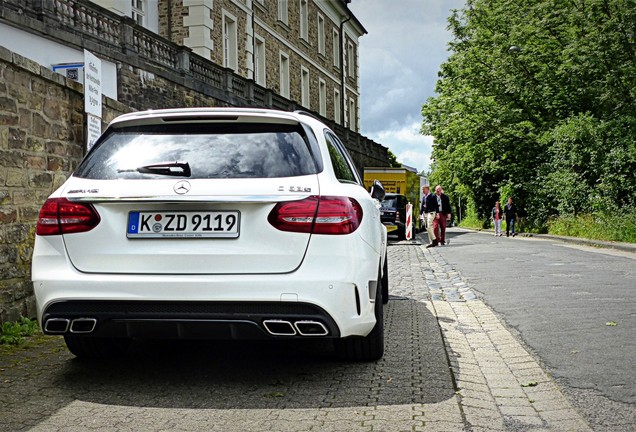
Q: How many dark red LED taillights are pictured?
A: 2